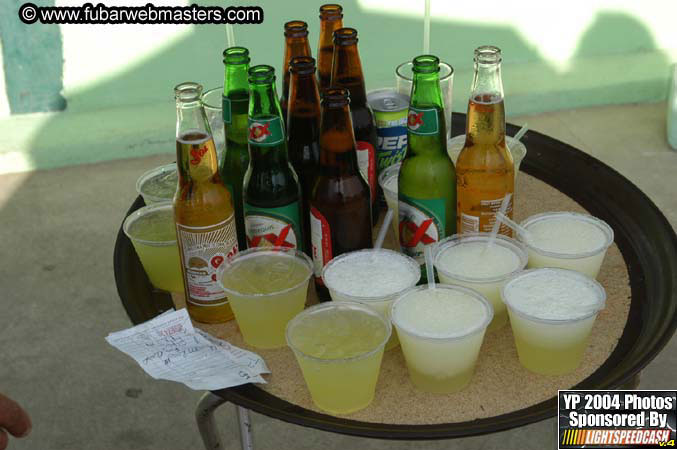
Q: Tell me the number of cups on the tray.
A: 11